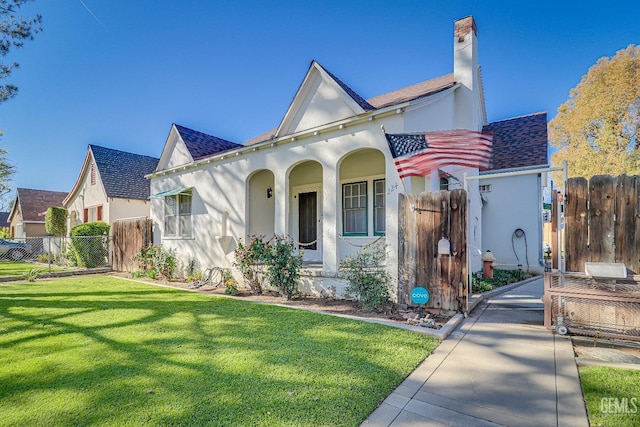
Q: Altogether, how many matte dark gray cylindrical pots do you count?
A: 0